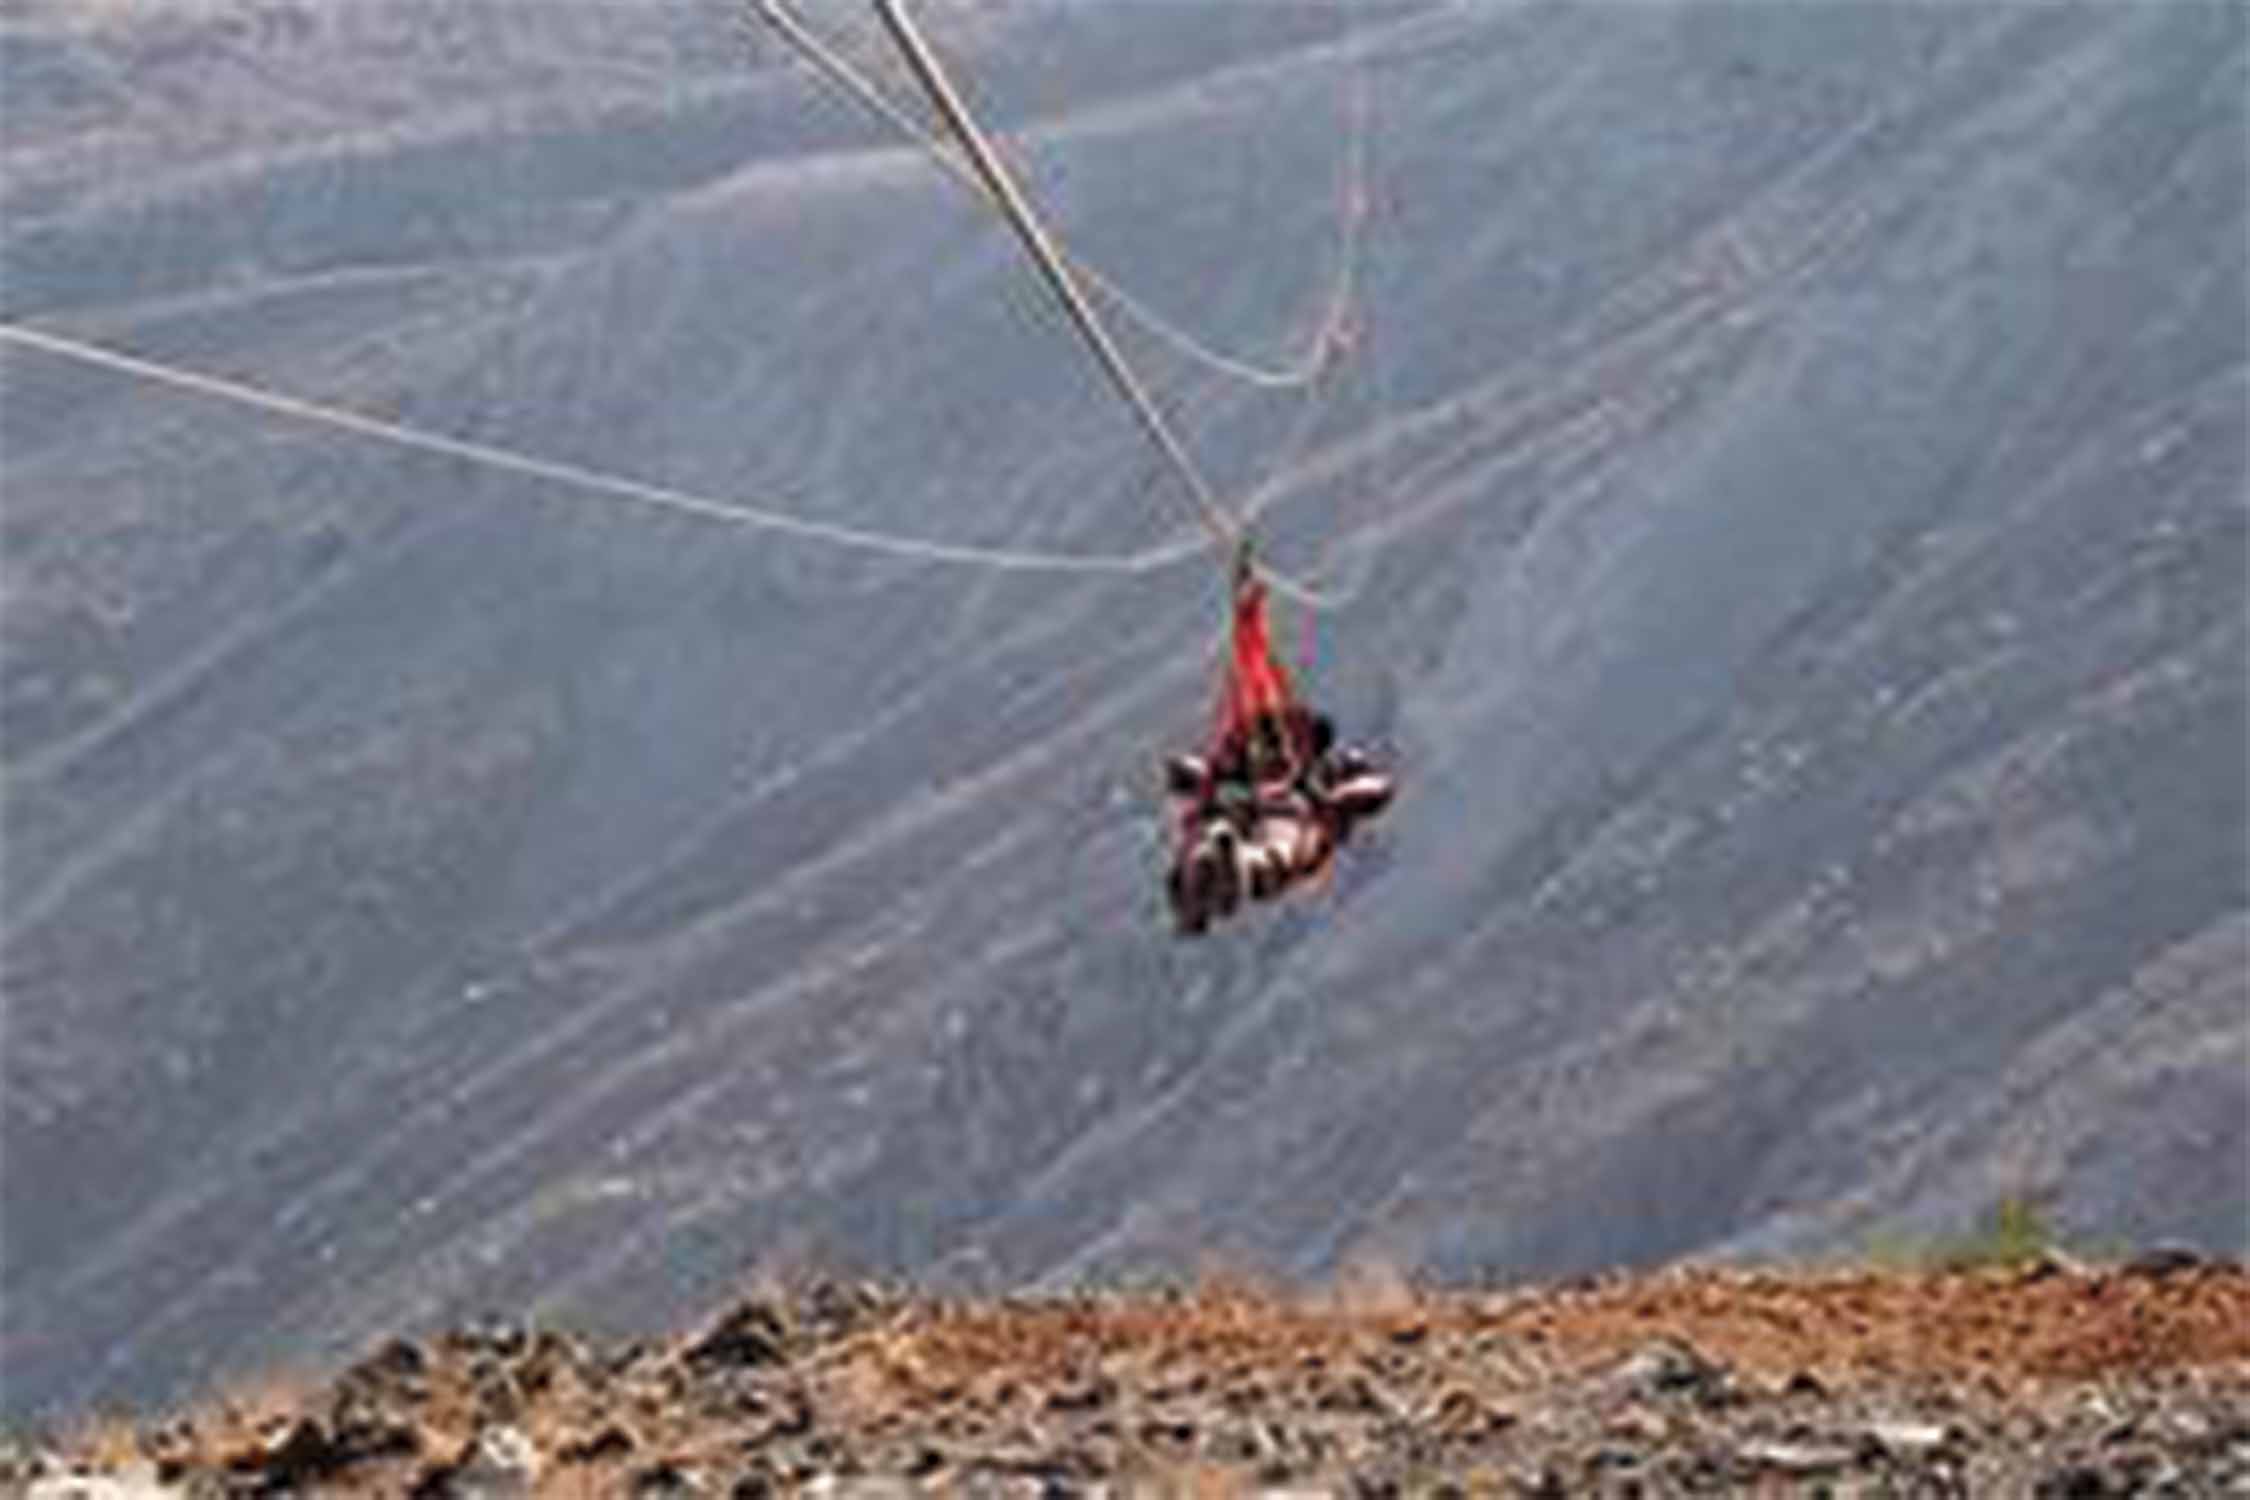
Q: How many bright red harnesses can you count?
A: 1